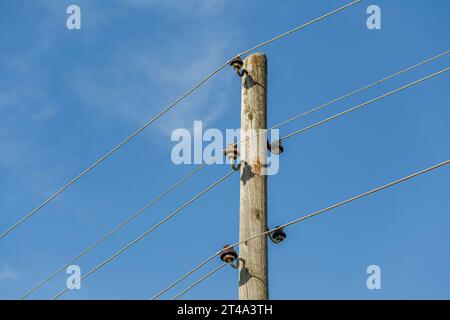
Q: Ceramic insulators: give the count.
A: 5